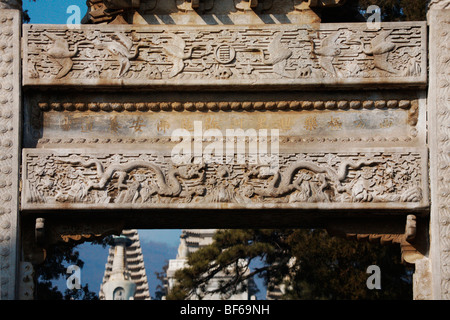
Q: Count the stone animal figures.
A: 8